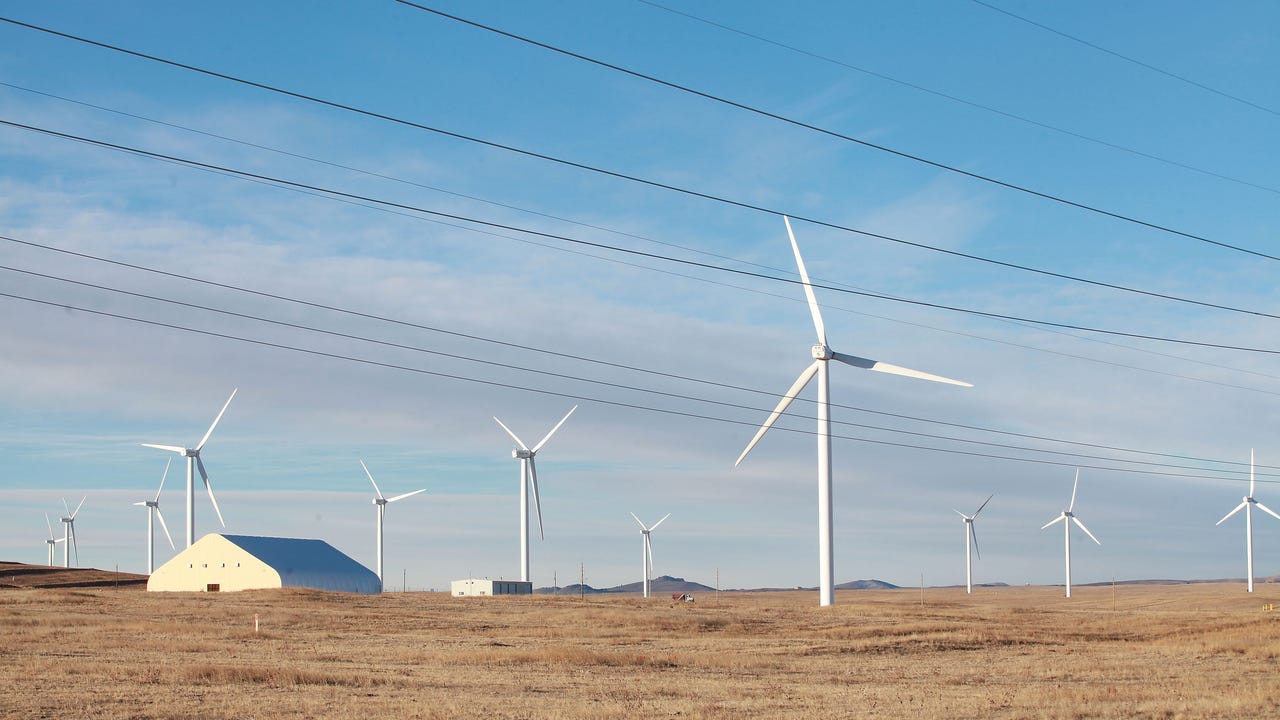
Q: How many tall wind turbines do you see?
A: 11